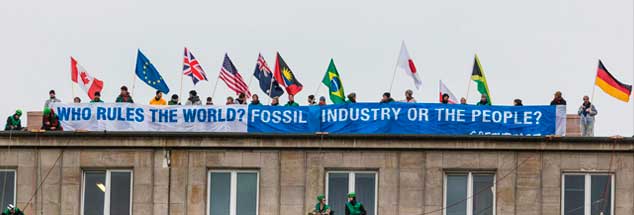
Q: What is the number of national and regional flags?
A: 11